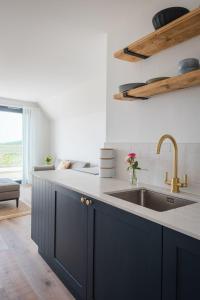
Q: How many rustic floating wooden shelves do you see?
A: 2